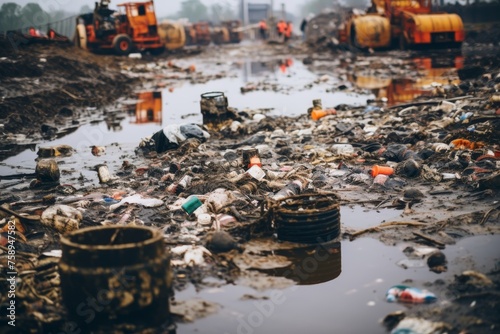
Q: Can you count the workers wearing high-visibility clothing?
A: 3